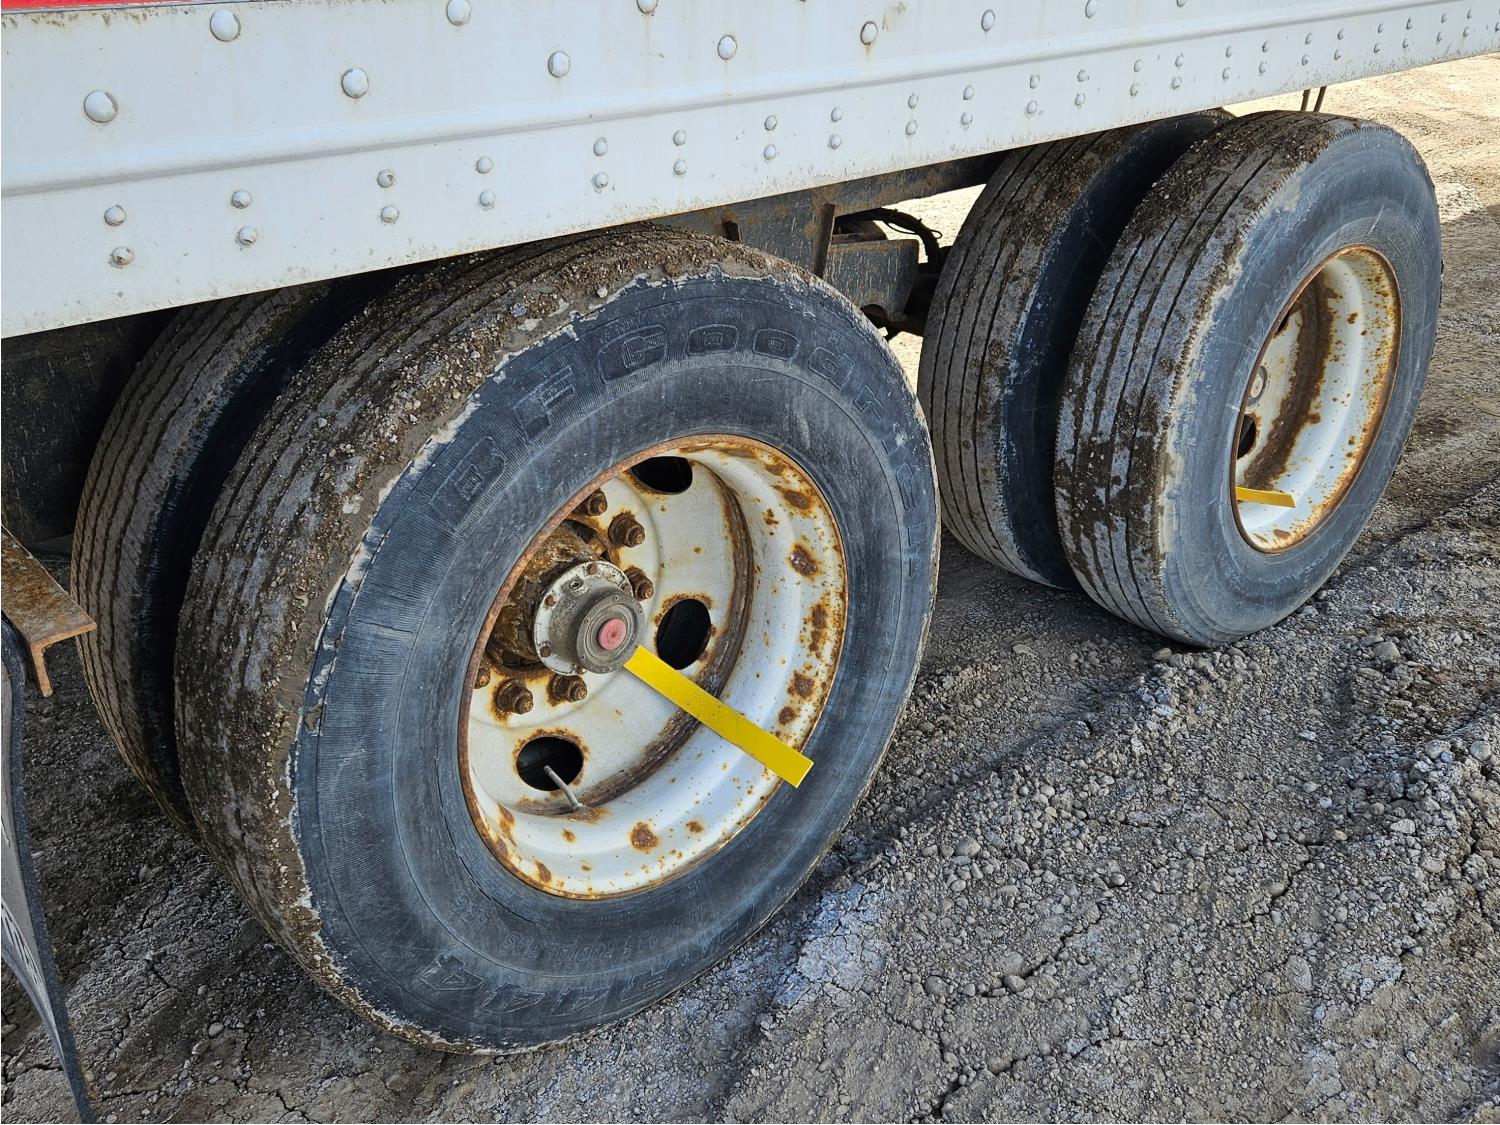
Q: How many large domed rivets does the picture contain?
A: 11